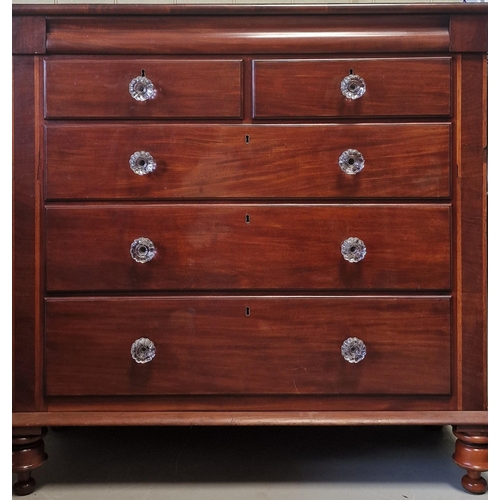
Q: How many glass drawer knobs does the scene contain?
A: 8